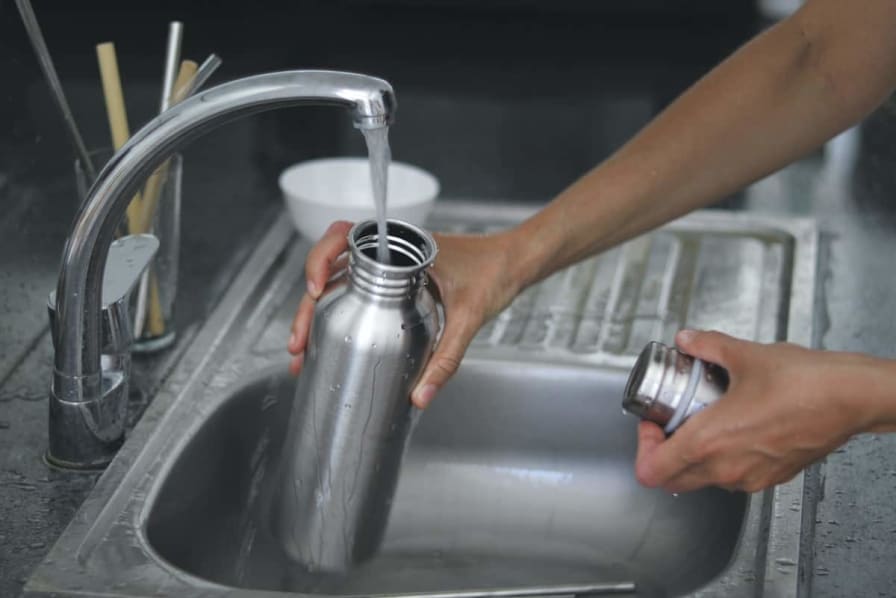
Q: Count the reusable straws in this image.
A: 5